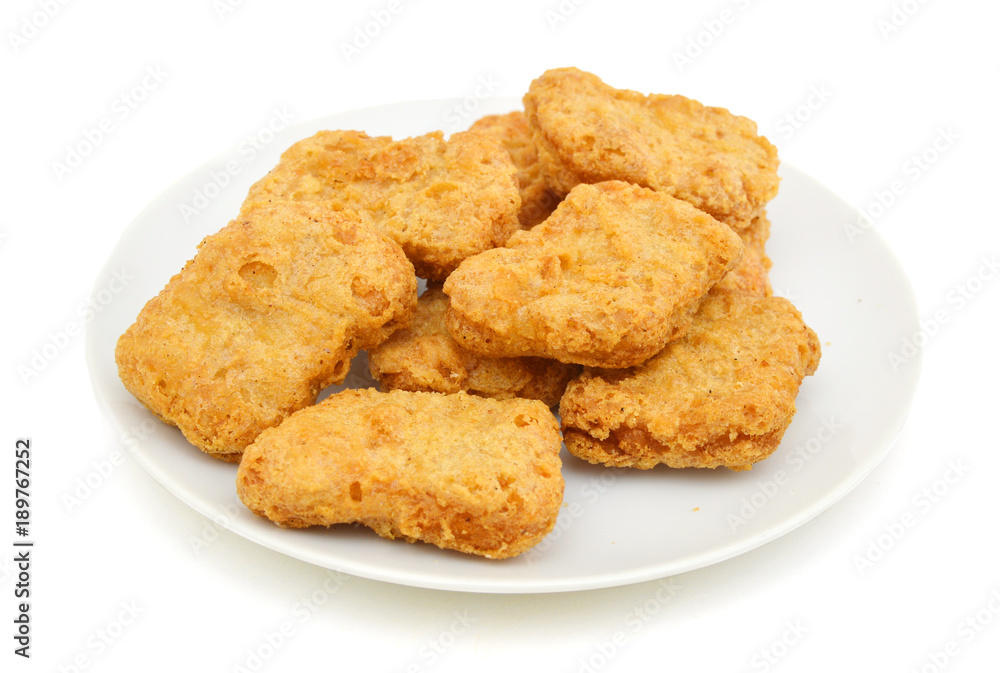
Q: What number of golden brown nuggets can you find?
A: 9